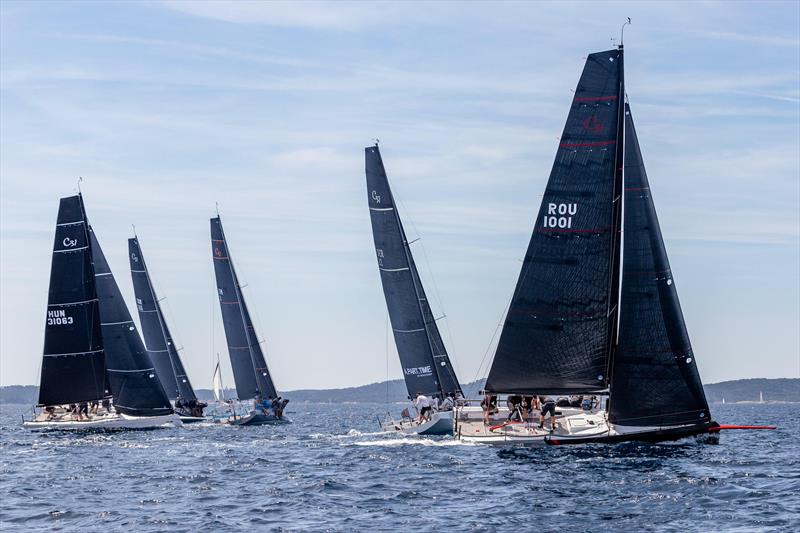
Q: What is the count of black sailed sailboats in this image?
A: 5